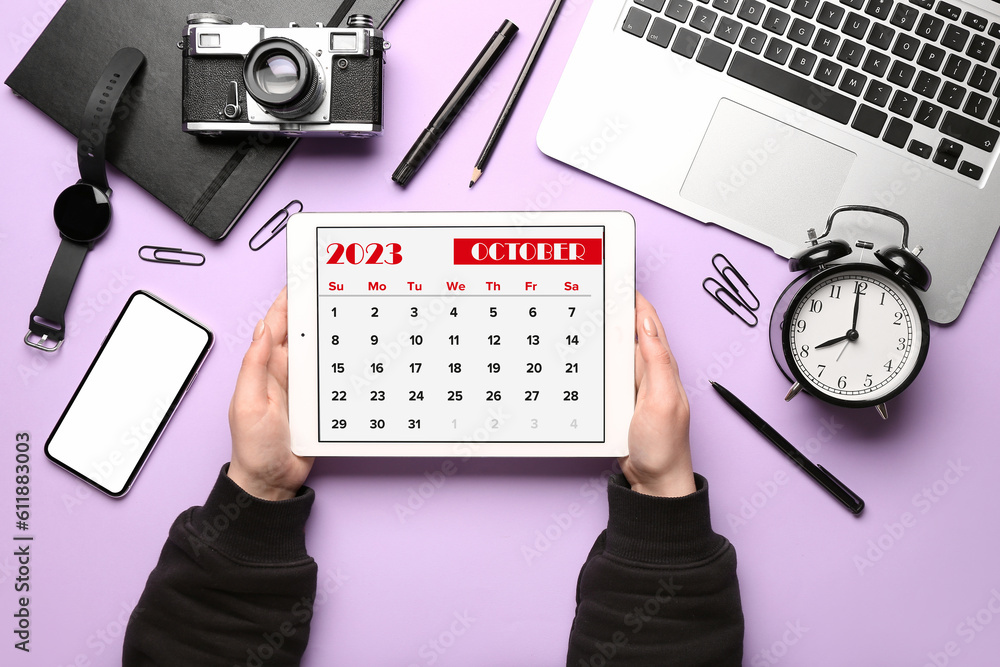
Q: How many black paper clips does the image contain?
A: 4